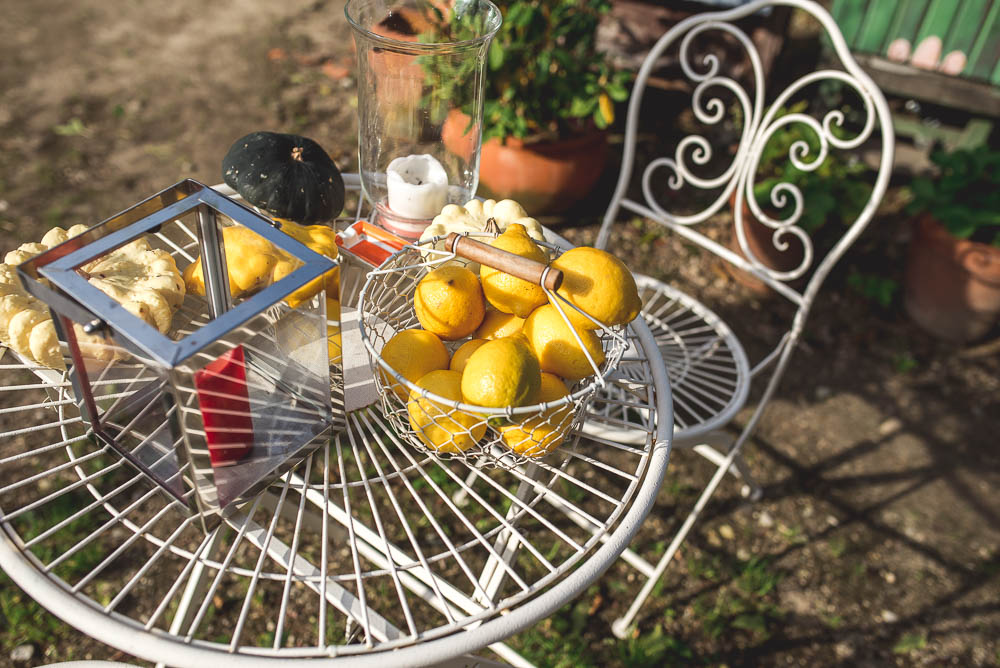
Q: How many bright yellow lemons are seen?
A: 10